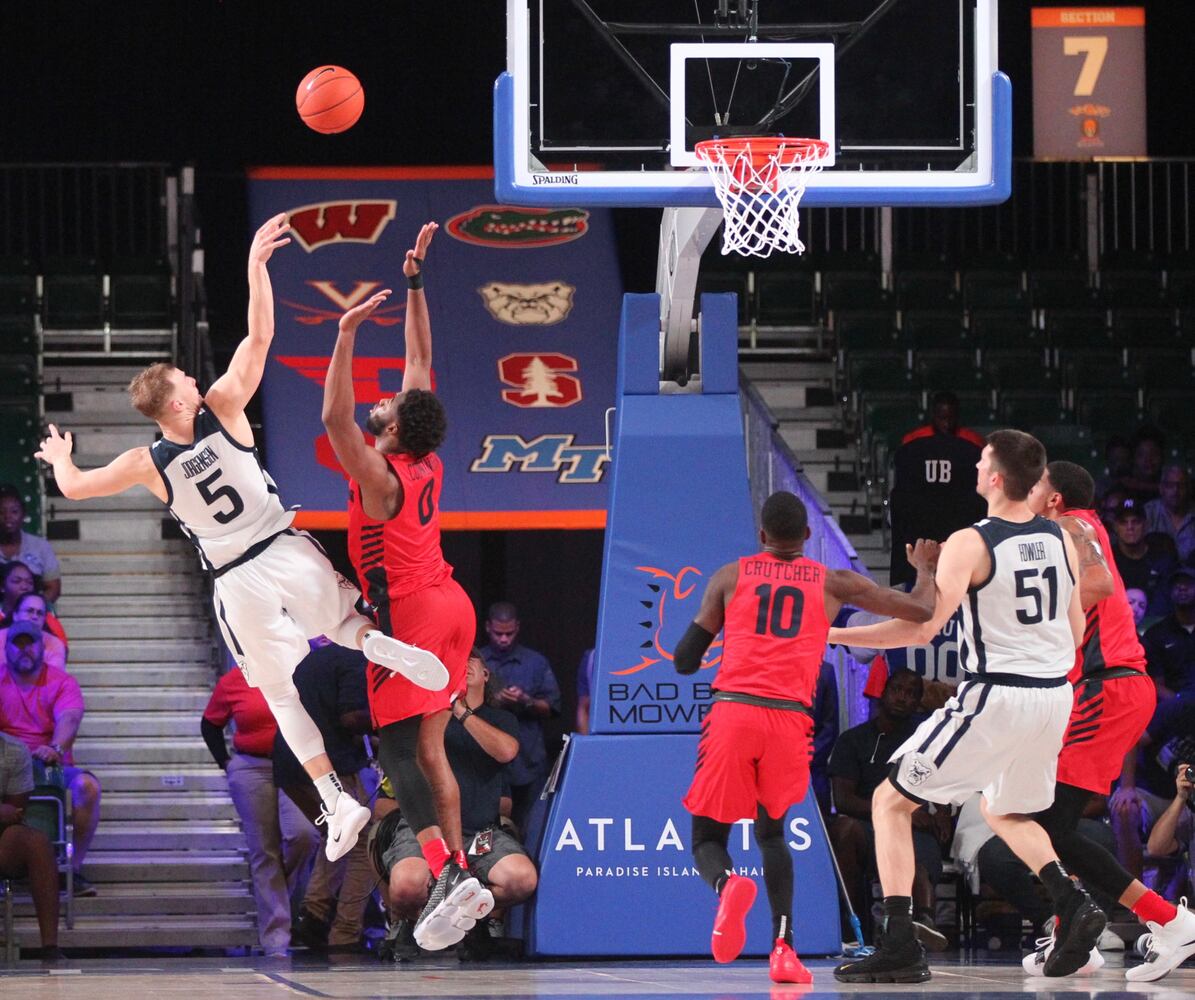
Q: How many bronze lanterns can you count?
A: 0